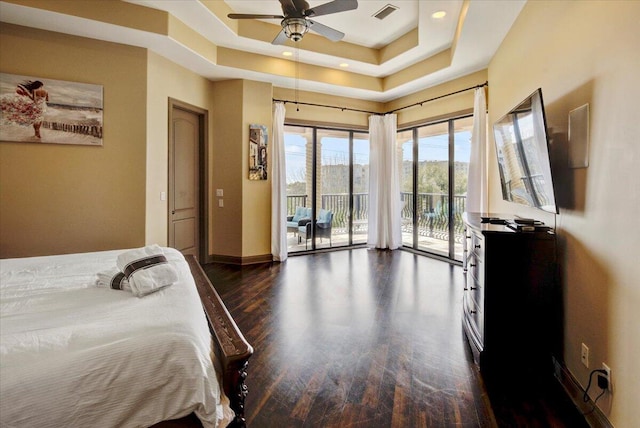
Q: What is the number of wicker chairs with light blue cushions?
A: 2